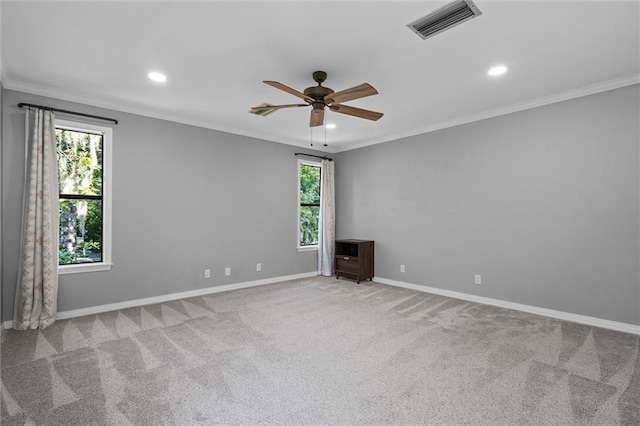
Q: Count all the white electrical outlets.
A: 5